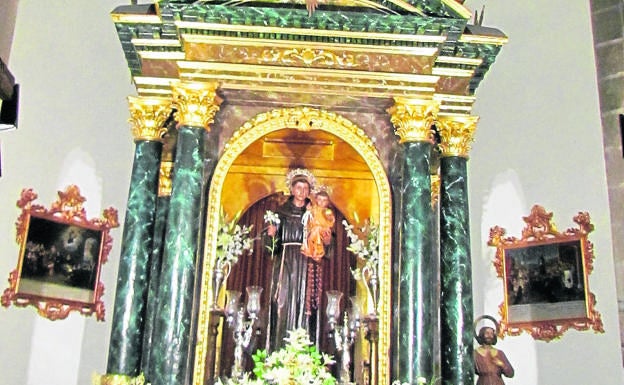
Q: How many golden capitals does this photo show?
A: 4